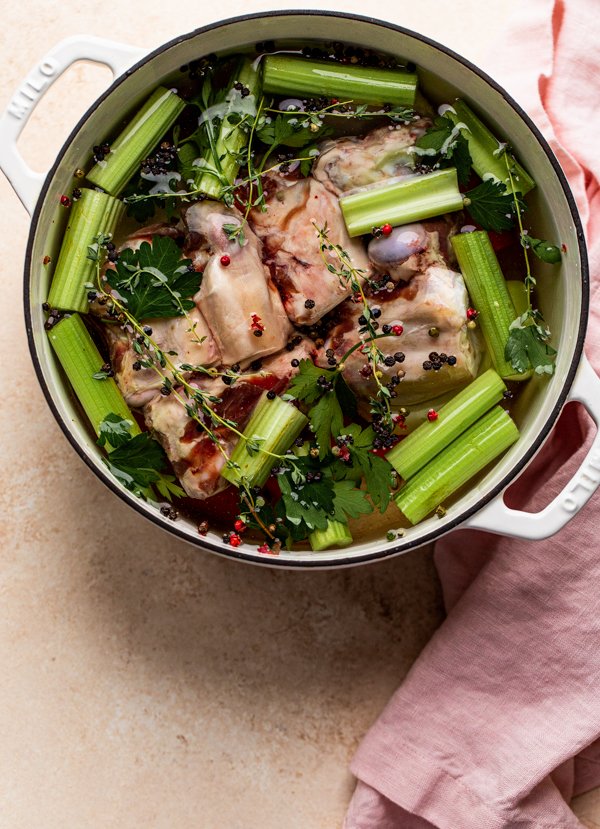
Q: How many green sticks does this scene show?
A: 12